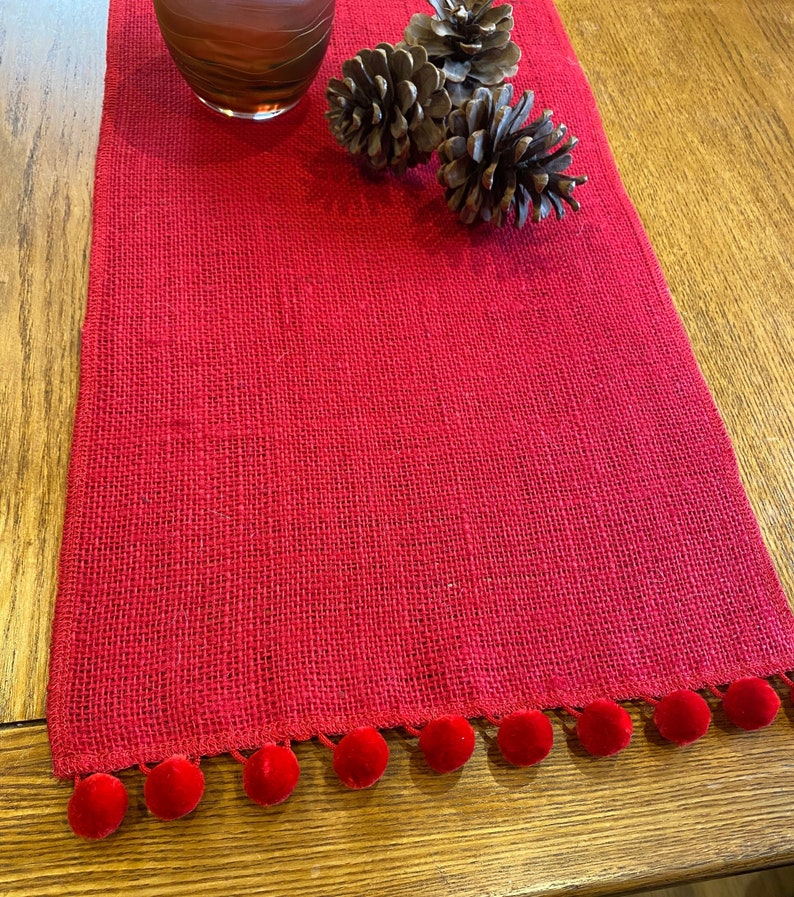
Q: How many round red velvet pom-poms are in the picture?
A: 9